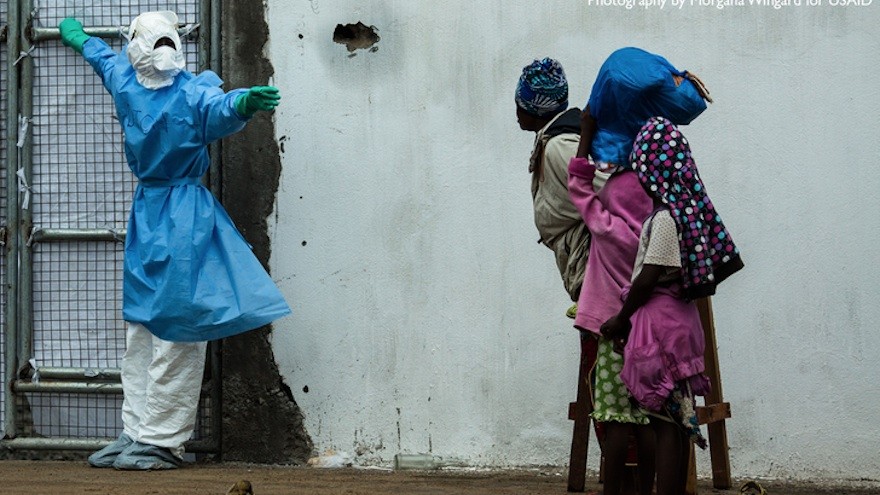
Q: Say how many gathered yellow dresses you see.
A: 0